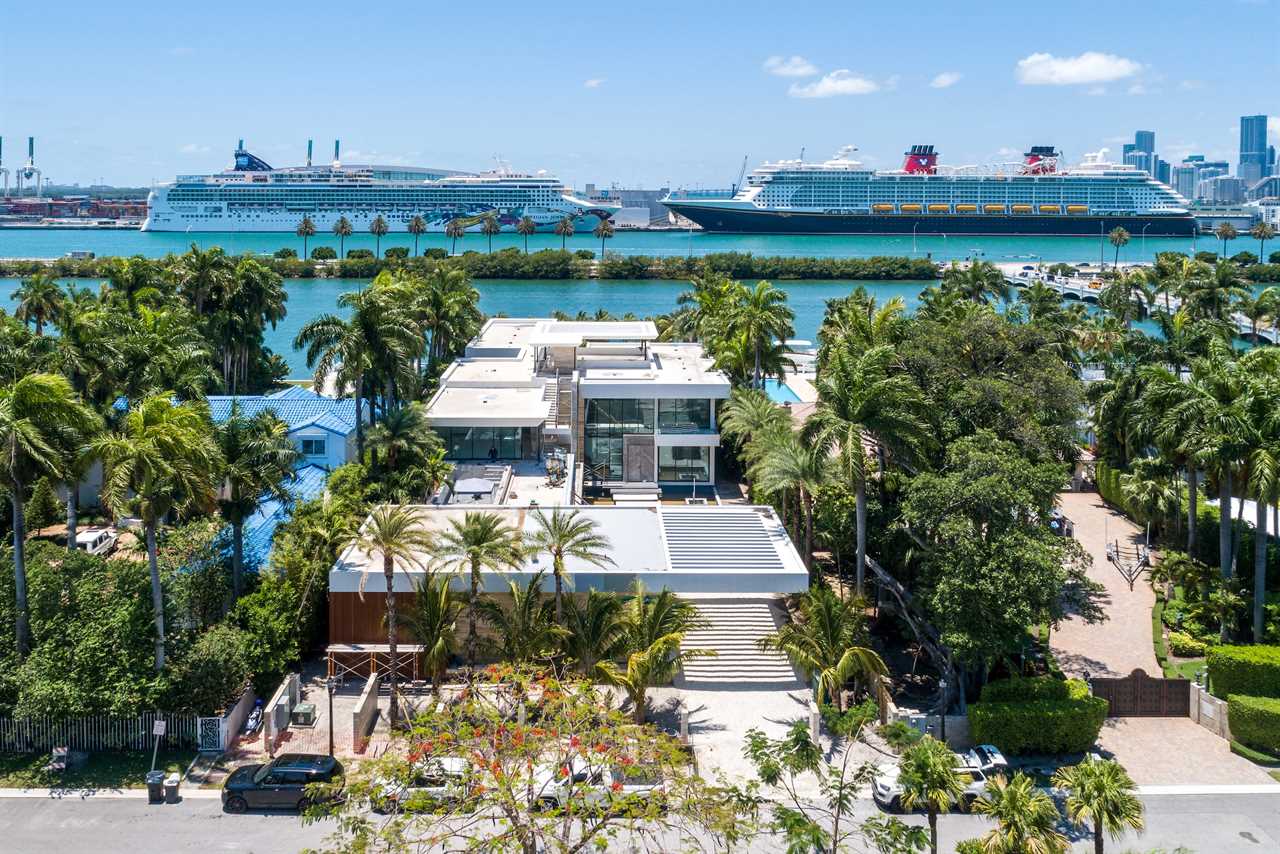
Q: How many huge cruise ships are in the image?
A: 2